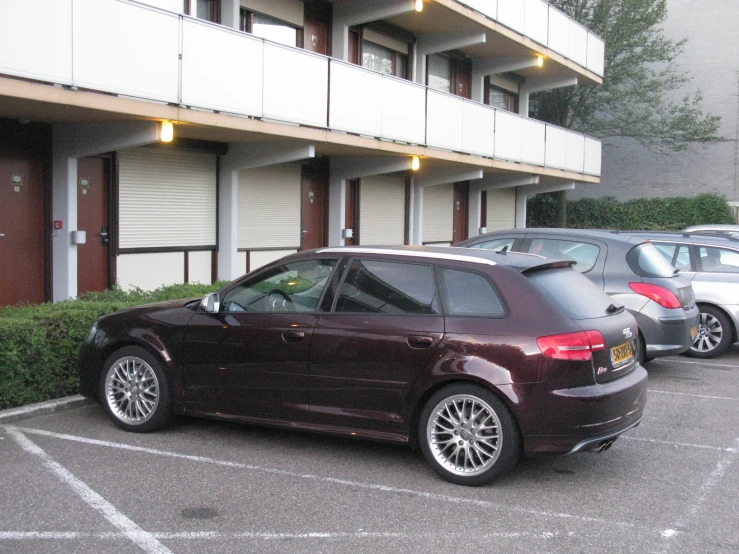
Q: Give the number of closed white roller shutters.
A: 5